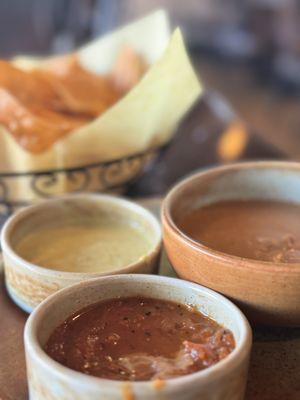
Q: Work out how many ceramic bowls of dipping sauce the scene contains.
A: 3